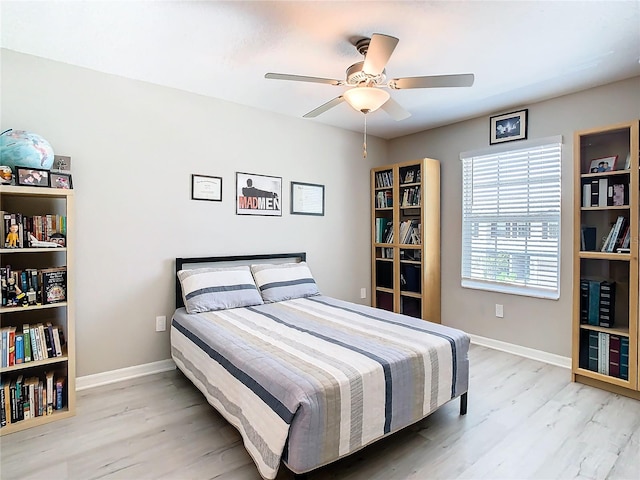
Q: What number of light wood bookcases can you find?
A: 3